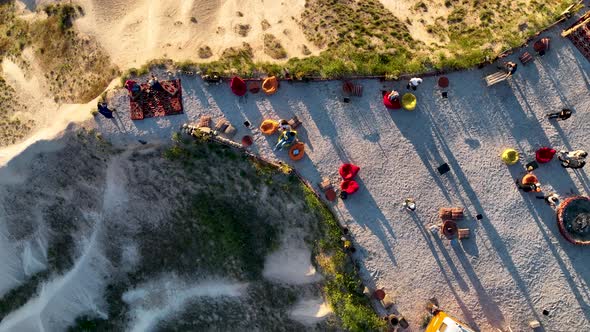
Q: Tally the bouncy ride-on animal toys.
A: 0